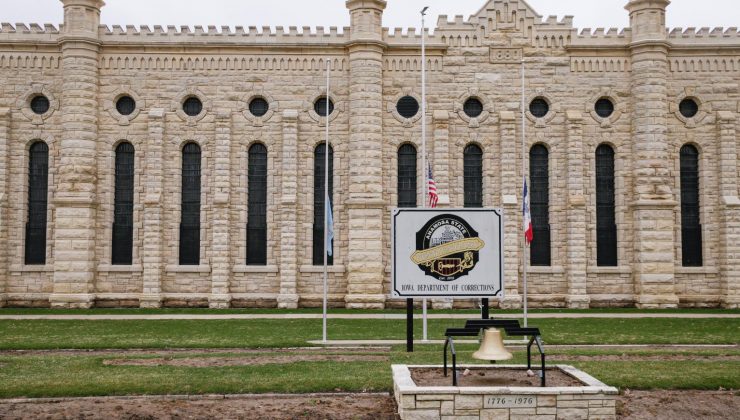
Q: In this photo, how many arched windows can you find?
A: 10